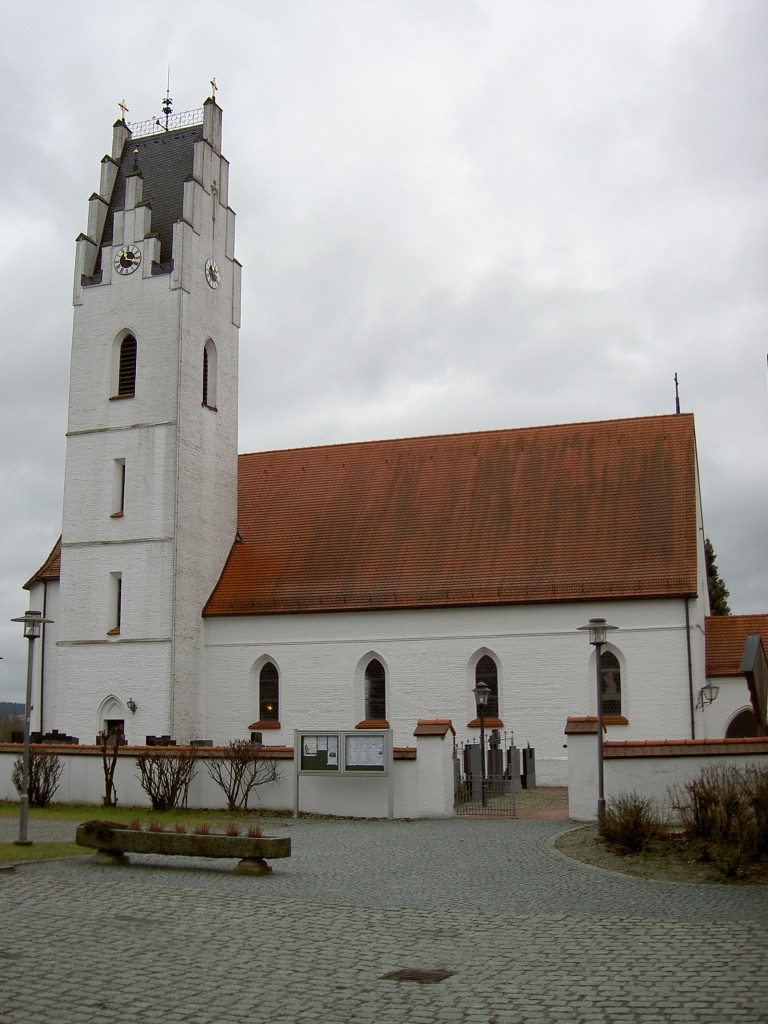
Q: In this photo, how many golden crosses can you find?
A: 2